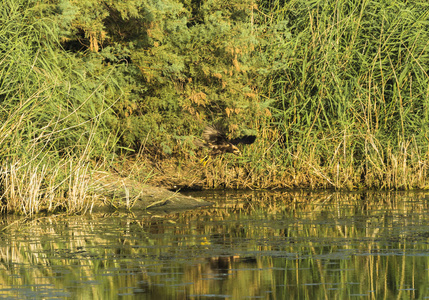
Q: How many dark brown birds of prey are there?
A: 1